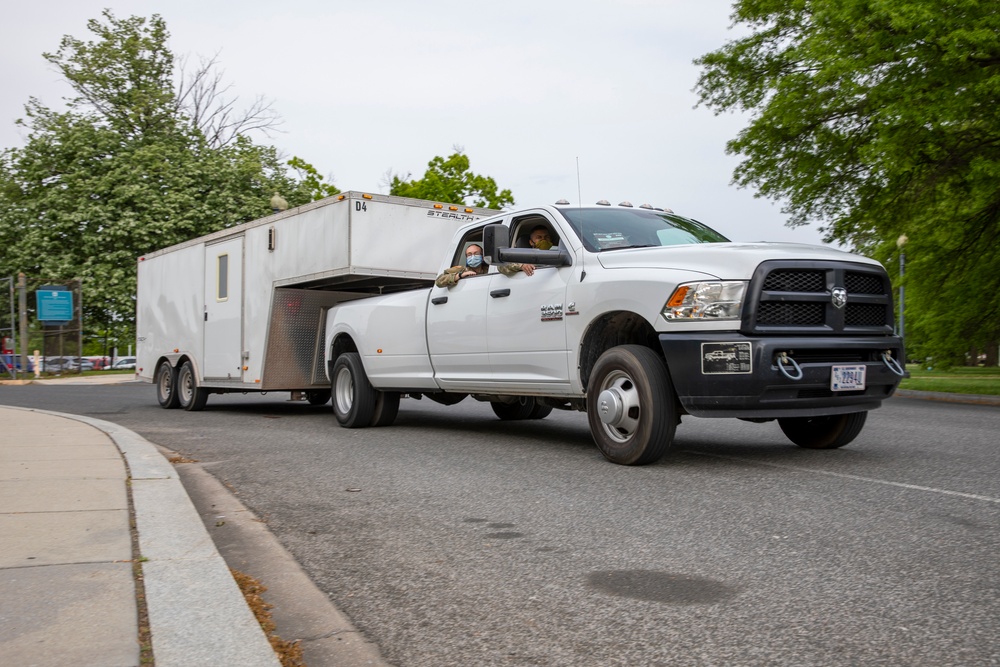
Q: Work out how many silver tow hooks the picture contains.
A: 2